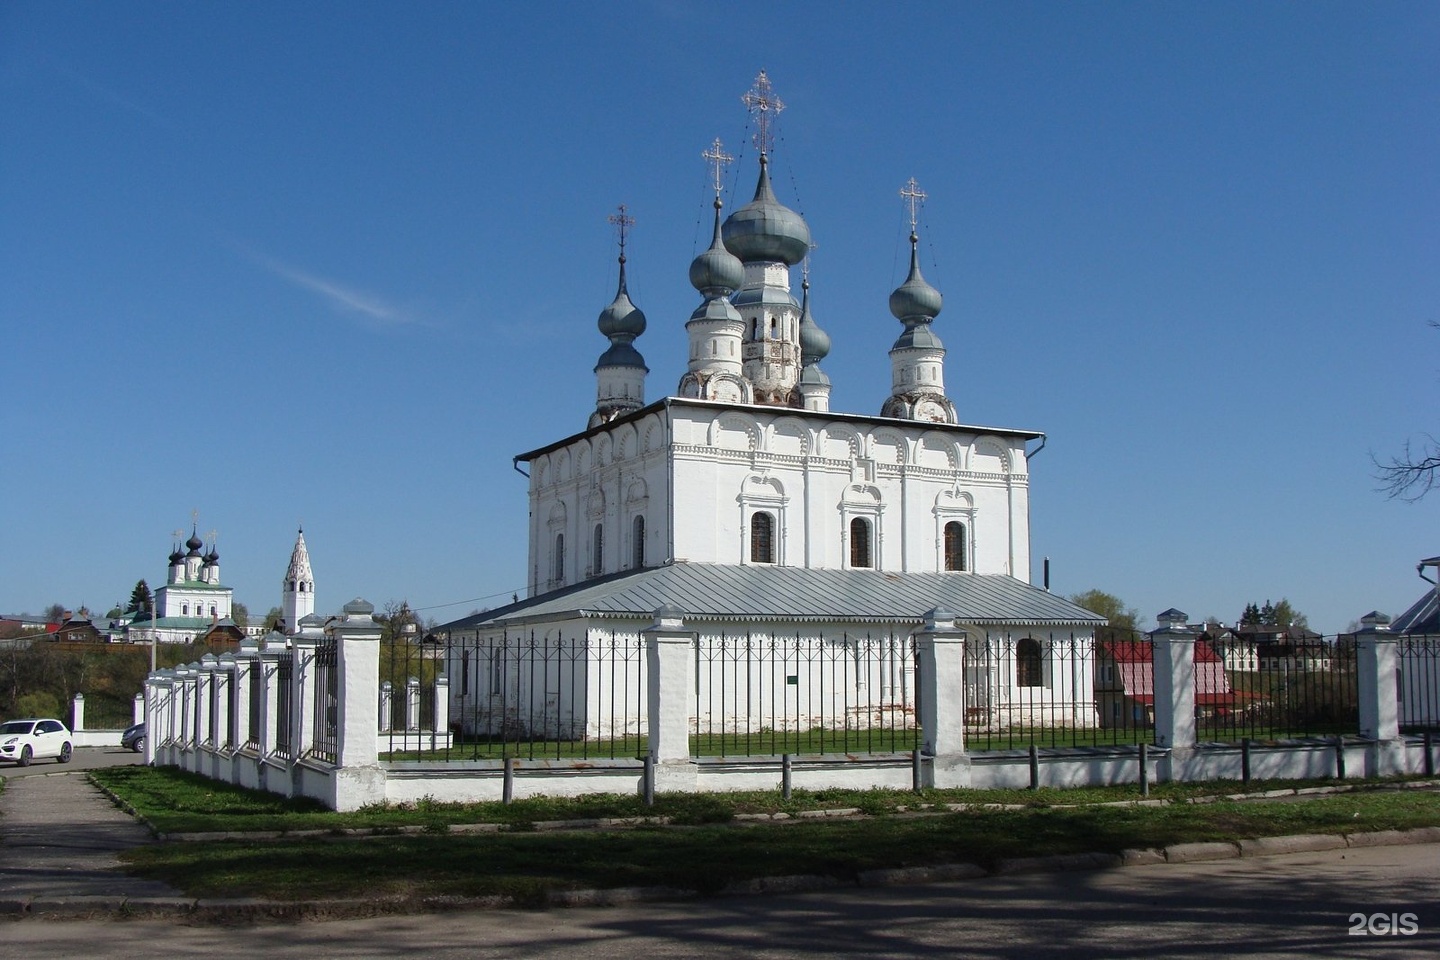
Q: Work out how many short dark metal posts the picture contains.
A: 9